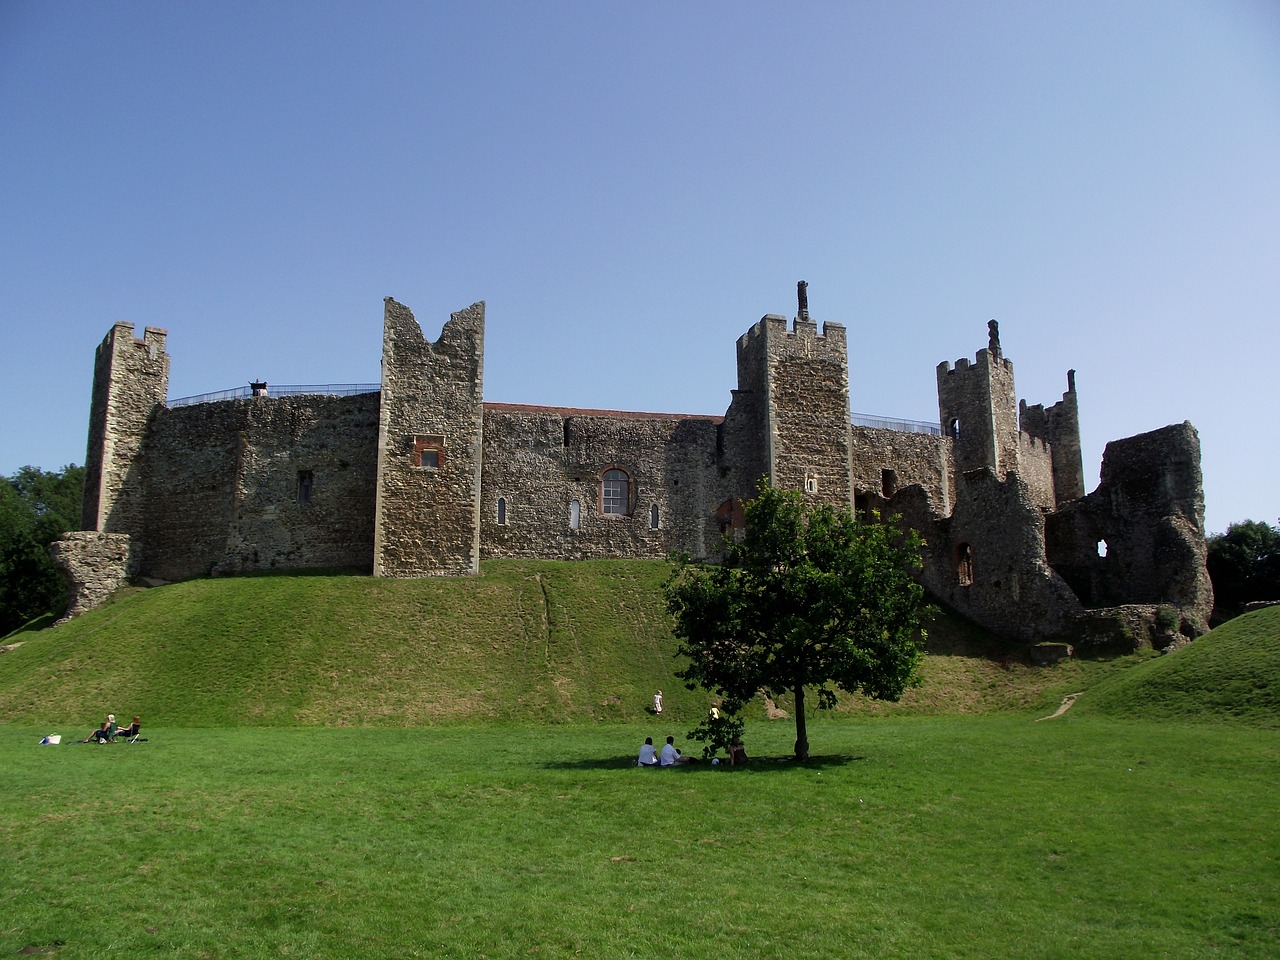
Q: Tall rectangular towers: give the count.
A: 5